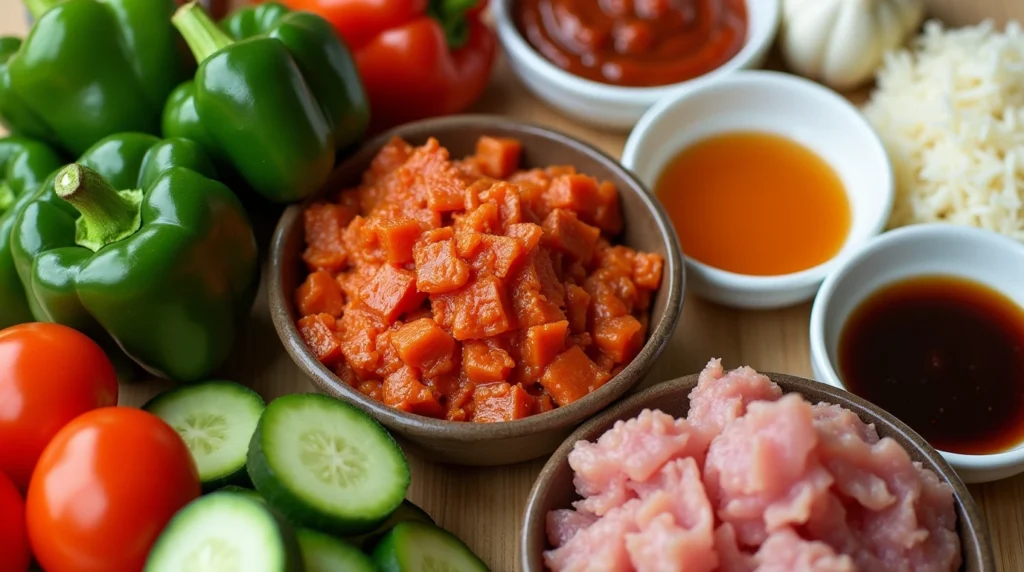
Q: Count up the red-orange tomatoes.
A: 3